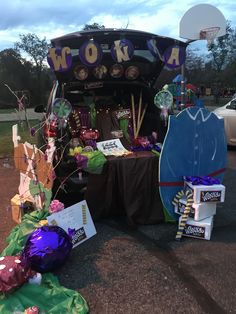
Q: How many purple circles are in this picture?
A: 5